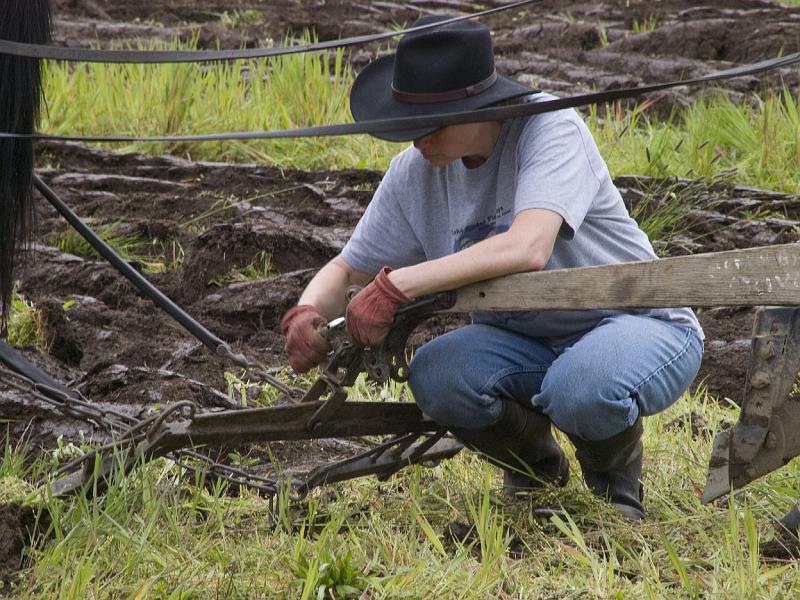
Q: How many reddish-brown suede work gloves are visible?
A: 2